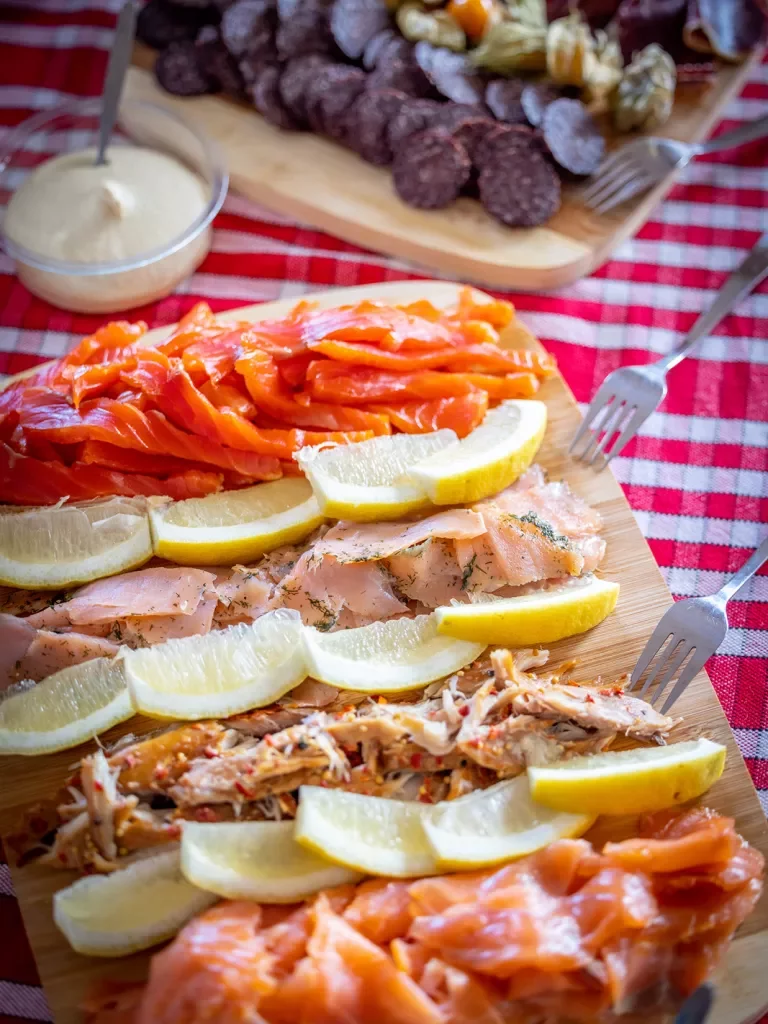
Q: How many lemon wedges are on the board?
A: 13